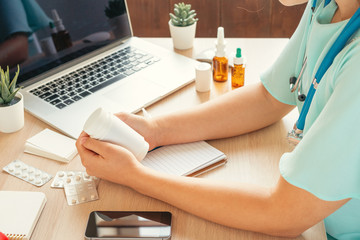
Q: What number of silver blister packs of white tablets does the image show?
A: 3